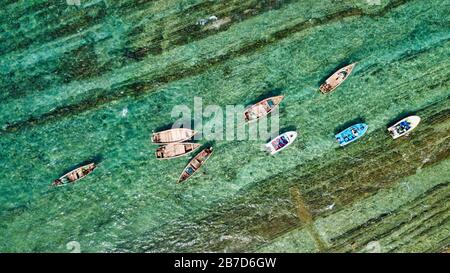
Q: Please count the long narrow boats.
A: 6